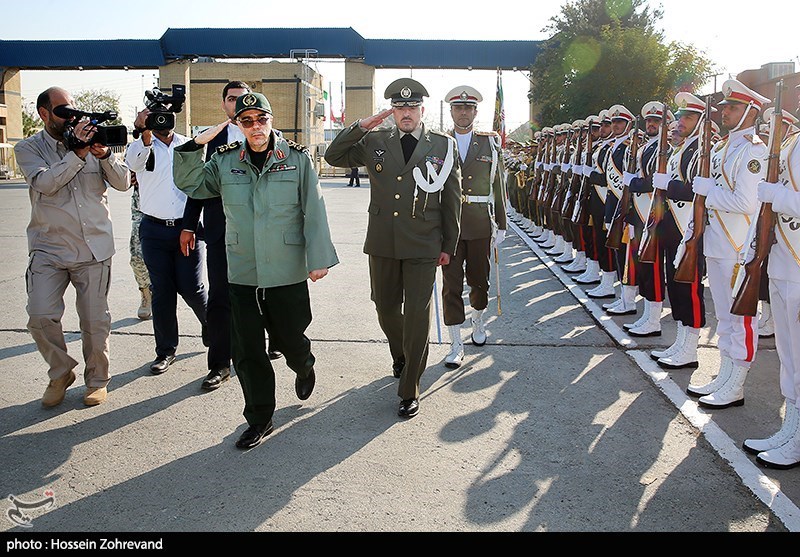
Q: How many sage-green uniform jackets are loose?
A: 1